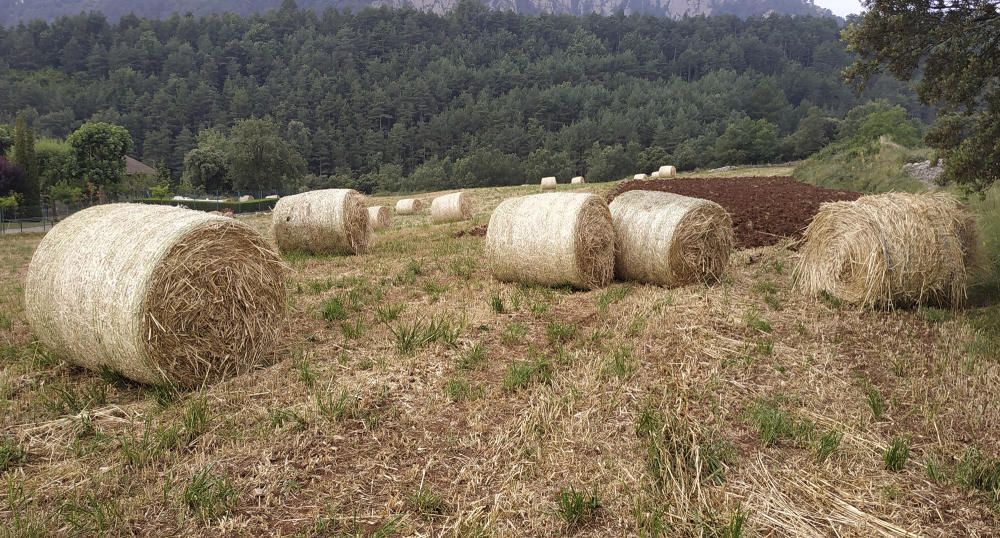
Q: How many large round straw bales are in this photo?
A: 13